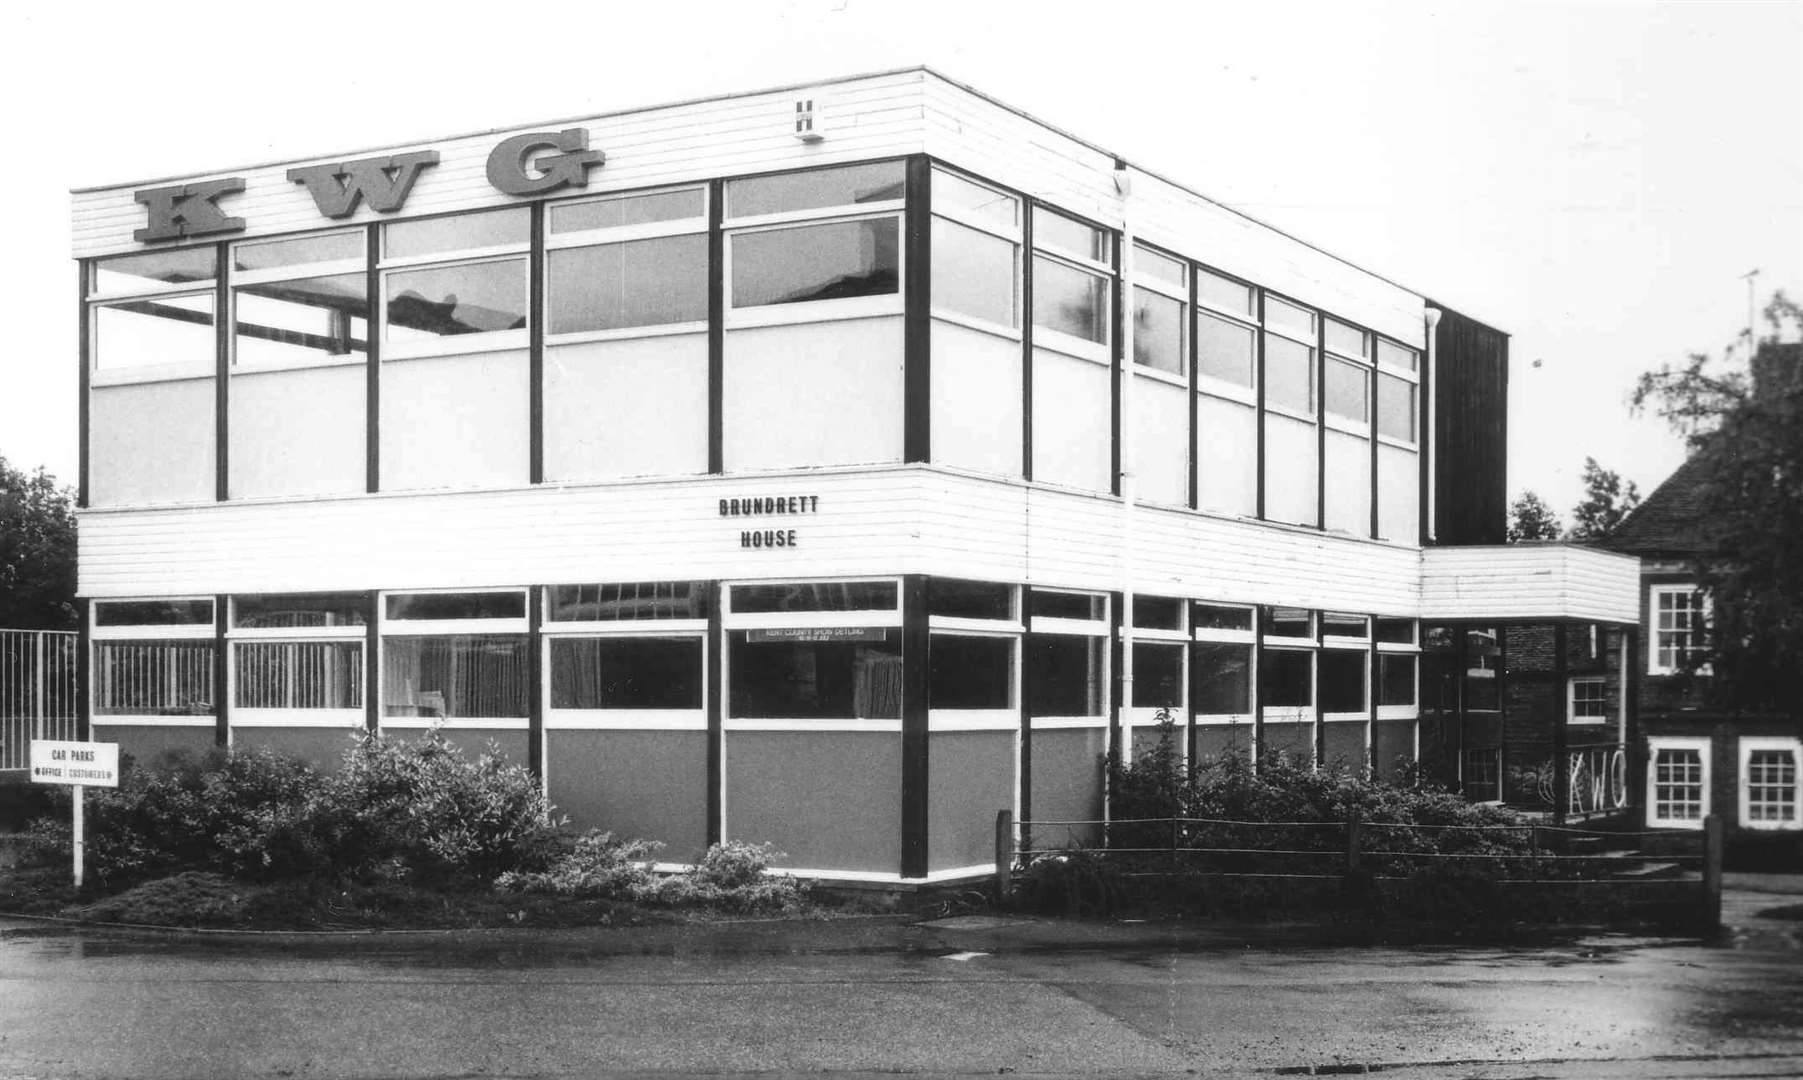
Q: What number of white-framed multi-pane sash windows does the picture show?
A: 4